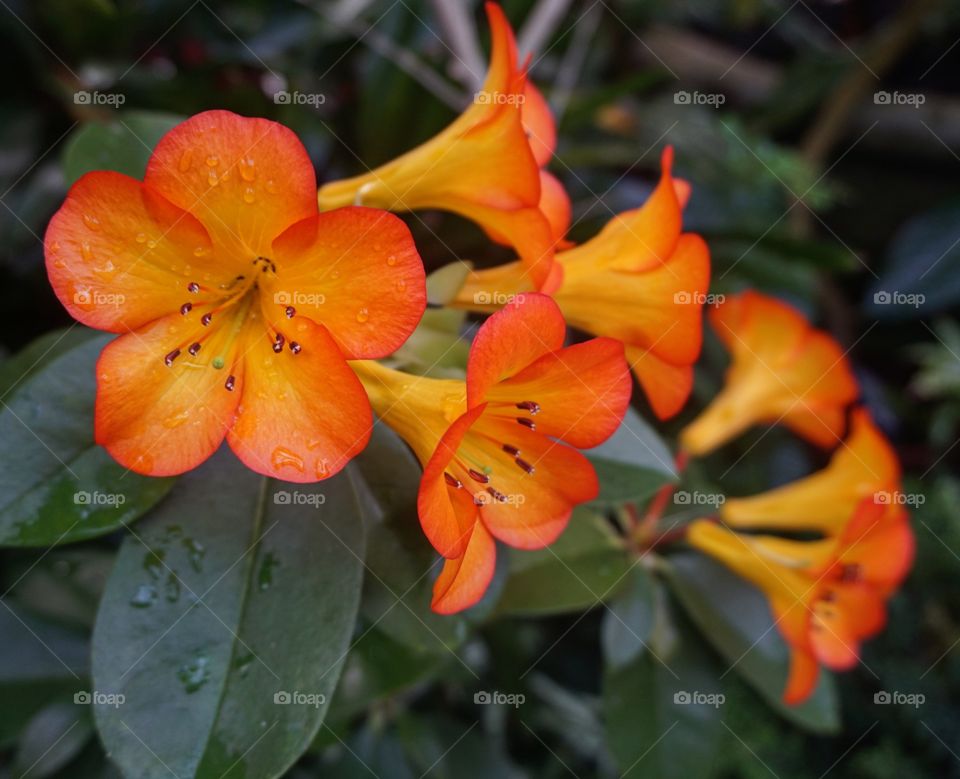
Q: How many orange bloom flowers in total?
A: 7